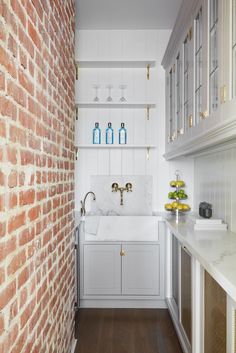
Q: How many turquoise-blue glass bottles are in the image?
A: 3